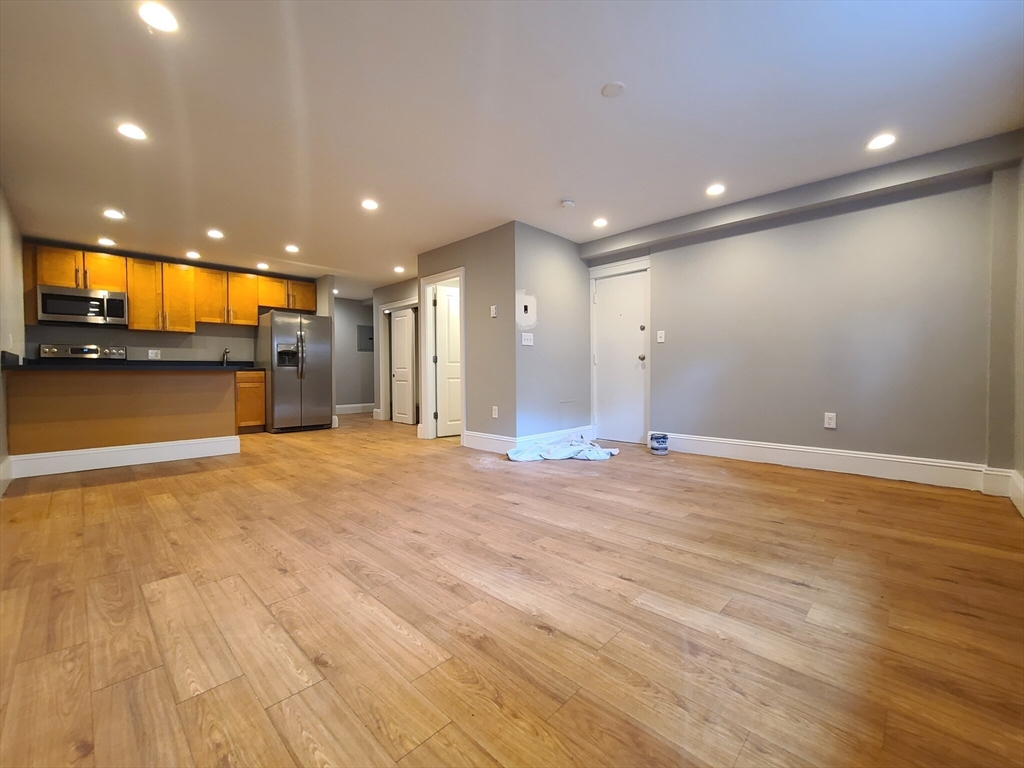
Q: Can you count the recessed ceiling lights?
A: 14